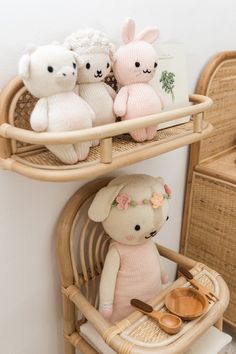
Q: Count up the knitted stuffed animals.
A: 4